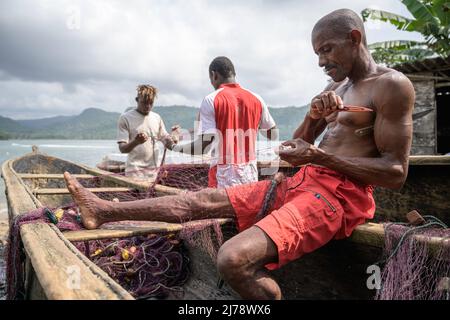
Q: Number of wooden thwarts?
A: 3